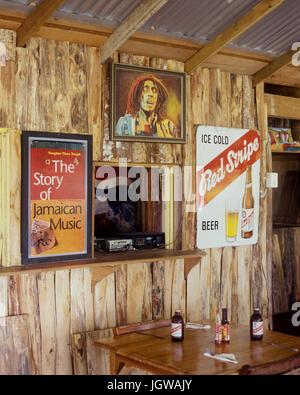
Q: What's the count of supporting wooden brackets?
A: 2